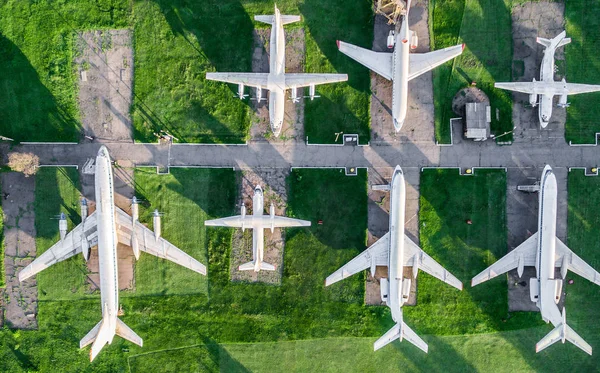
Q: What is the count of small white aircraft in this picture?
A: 2